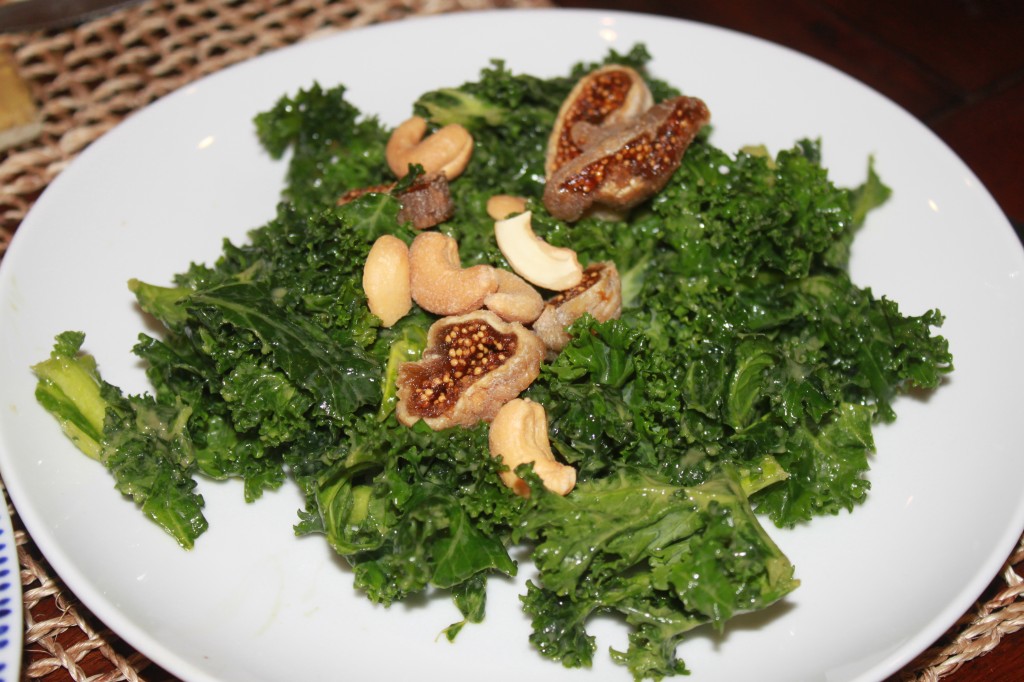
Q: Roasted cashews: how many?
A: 7